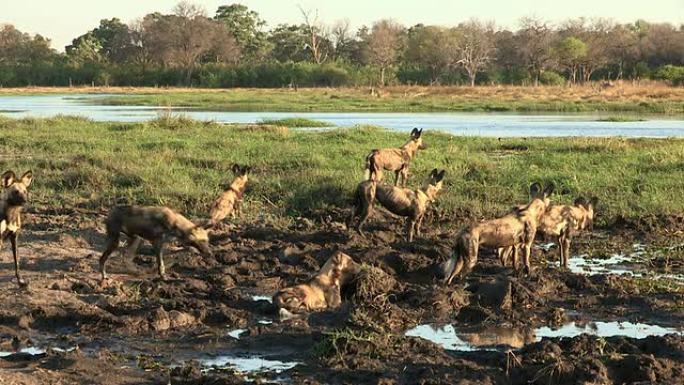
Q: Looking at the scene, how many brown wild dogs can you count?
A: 8